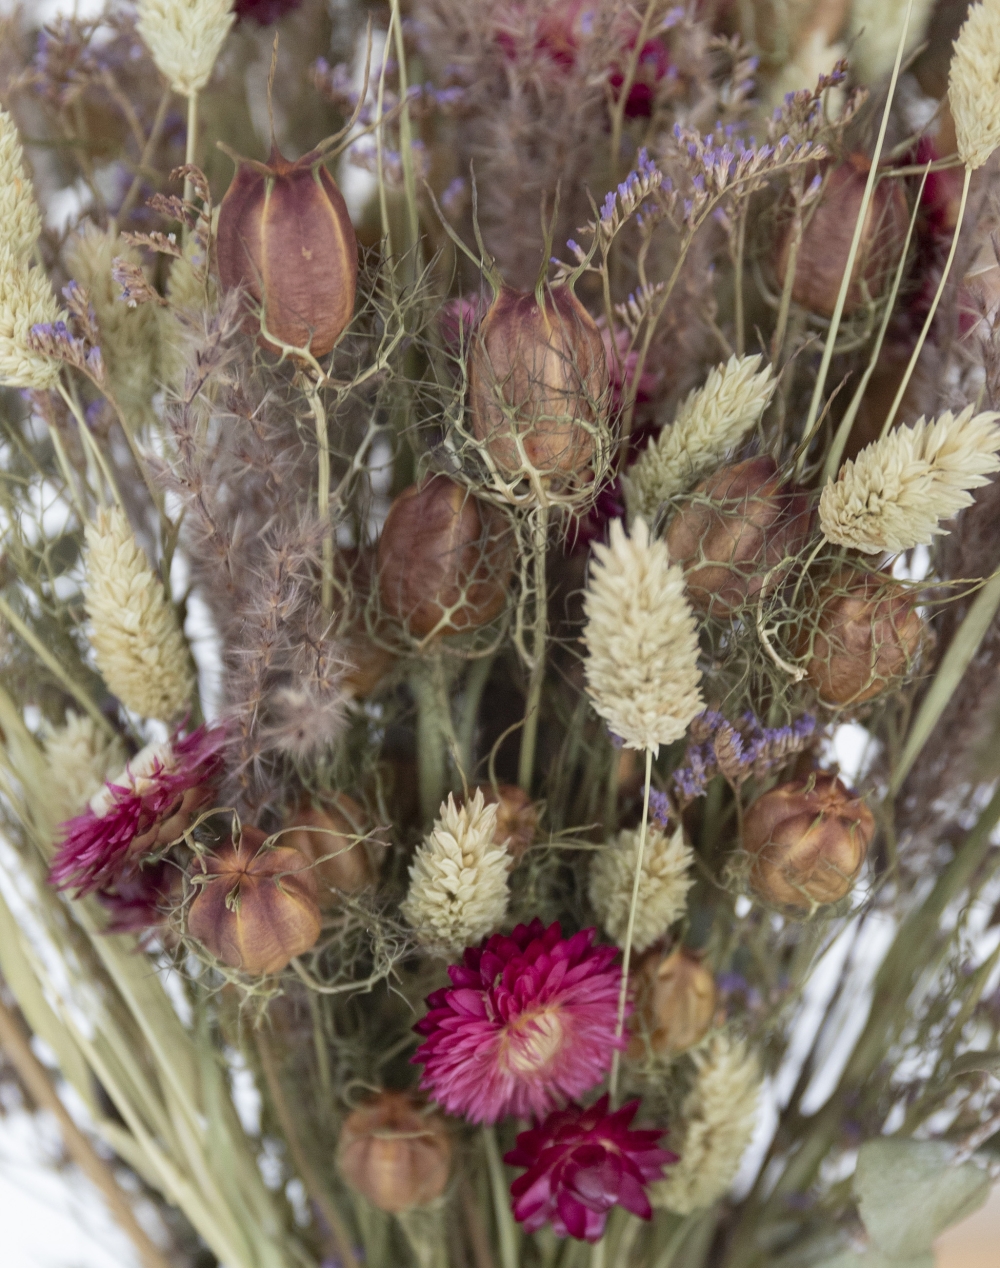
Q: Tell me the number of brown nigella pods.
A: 12